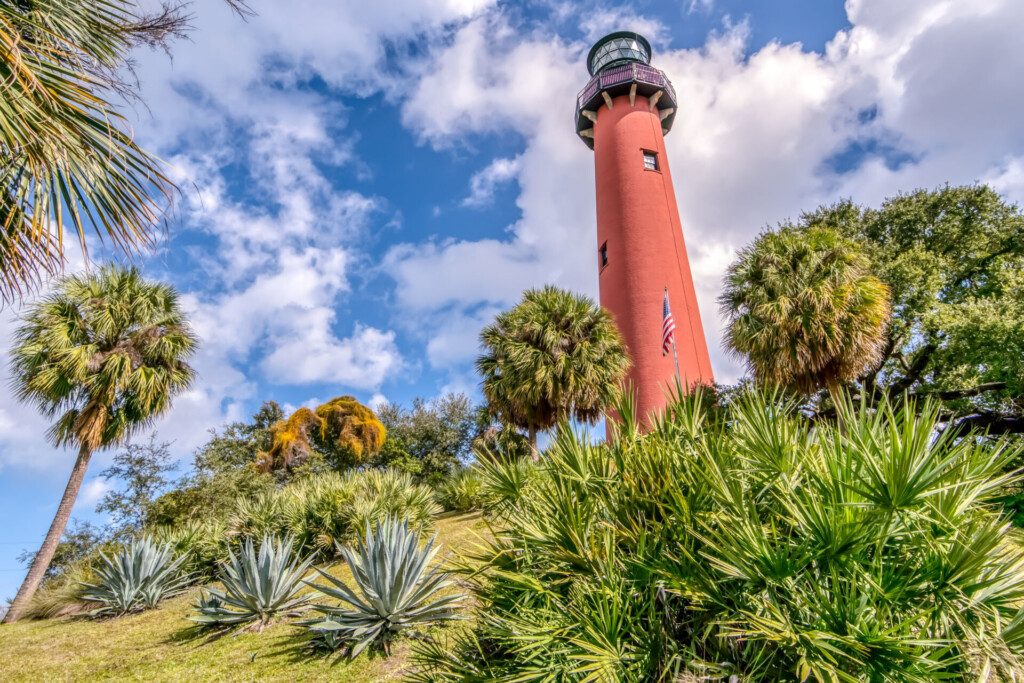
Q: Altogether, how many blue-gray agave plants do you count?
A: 3